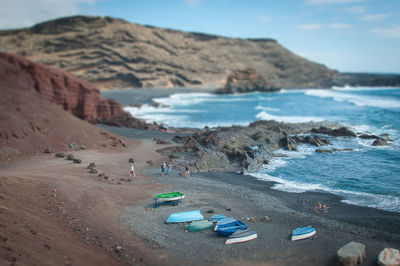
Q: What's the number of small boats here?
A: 8